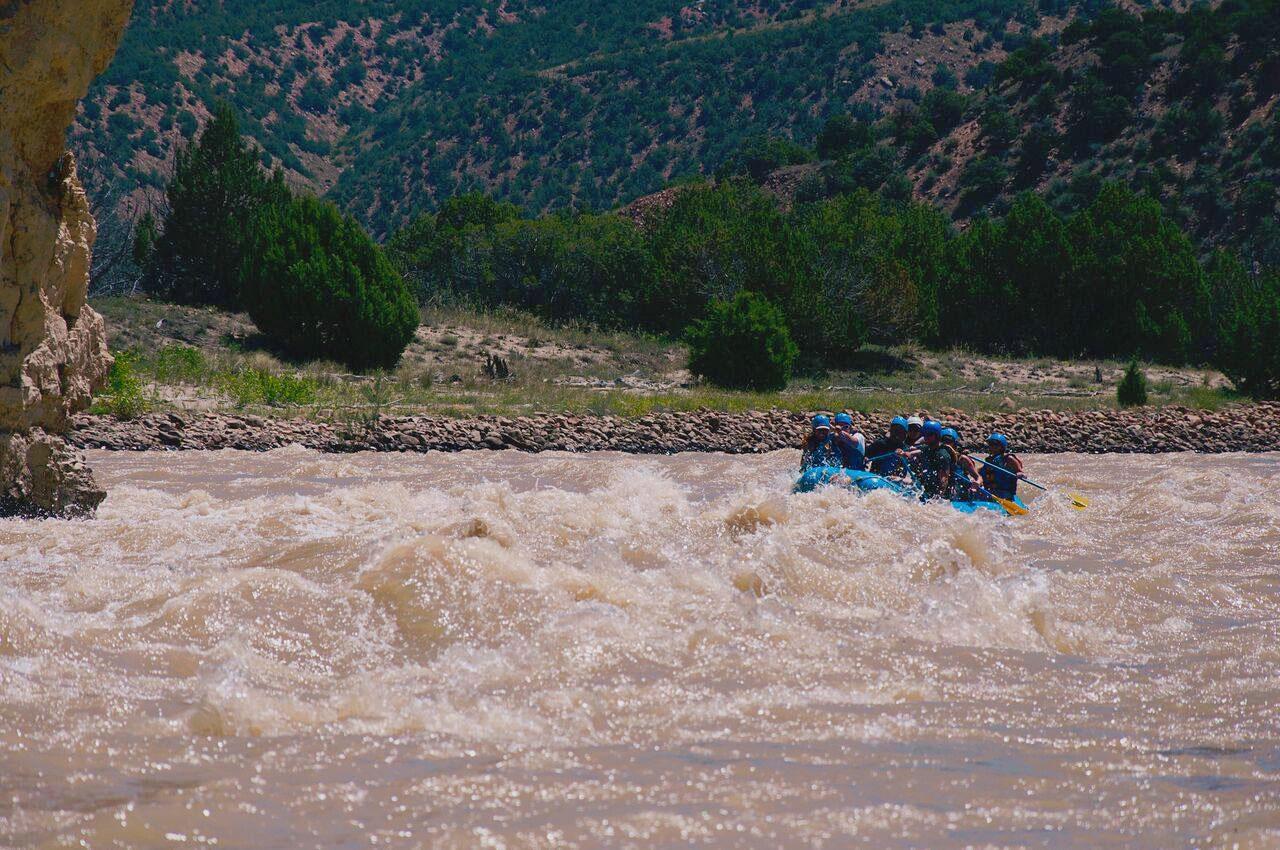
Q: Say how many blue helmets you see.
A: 6